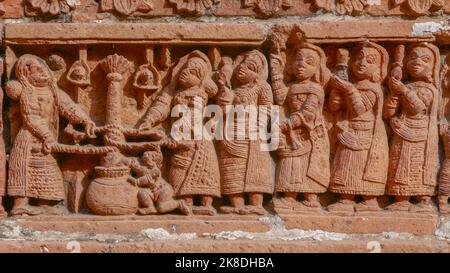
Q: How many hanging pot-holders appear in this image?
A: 2